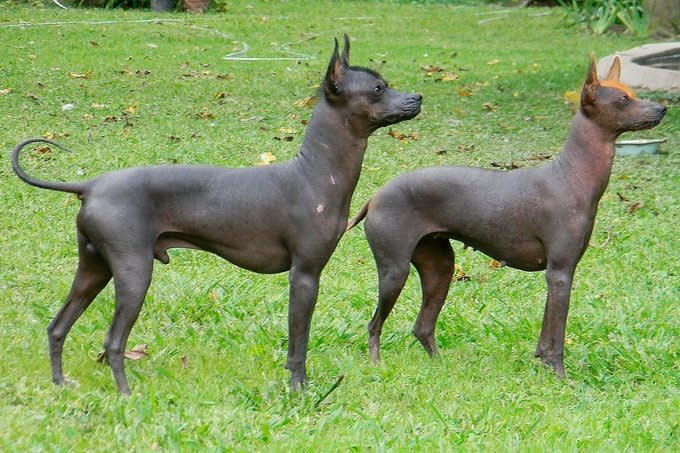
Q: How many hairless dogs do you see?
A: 2